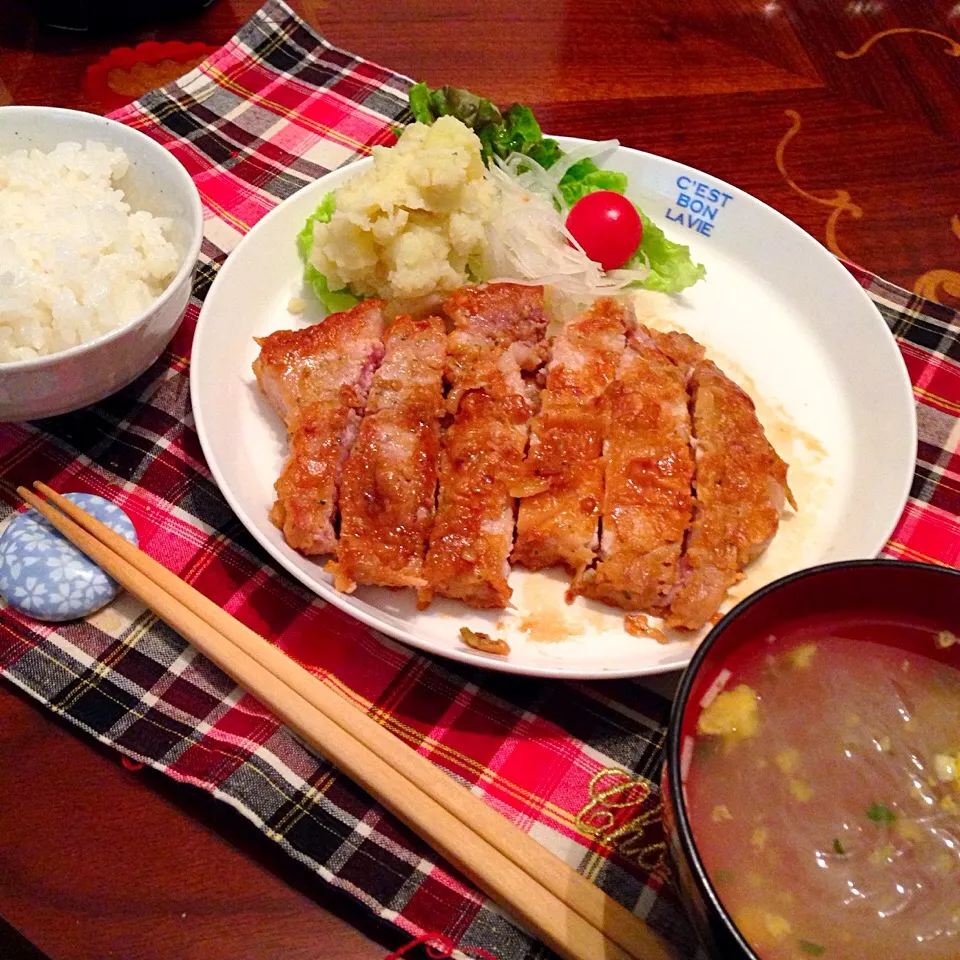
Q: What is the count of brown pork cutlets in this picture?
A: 6